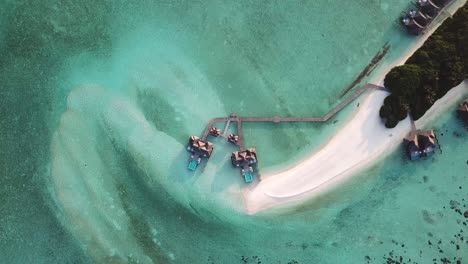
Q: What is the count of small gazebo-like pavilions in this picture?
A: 2